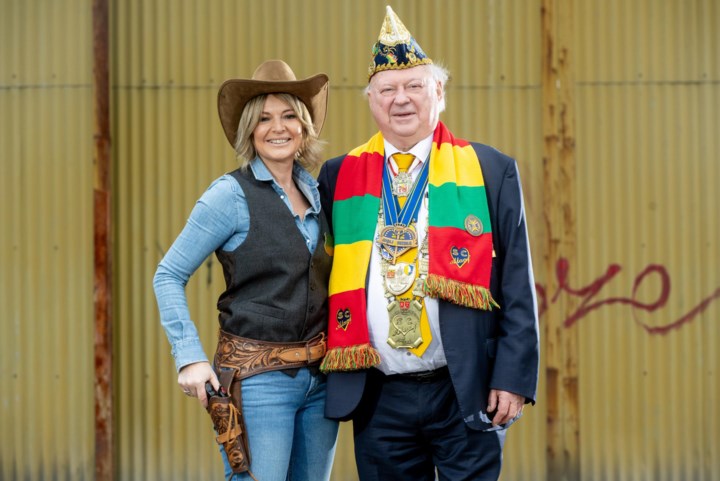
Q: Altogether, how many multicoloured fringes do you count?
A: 2